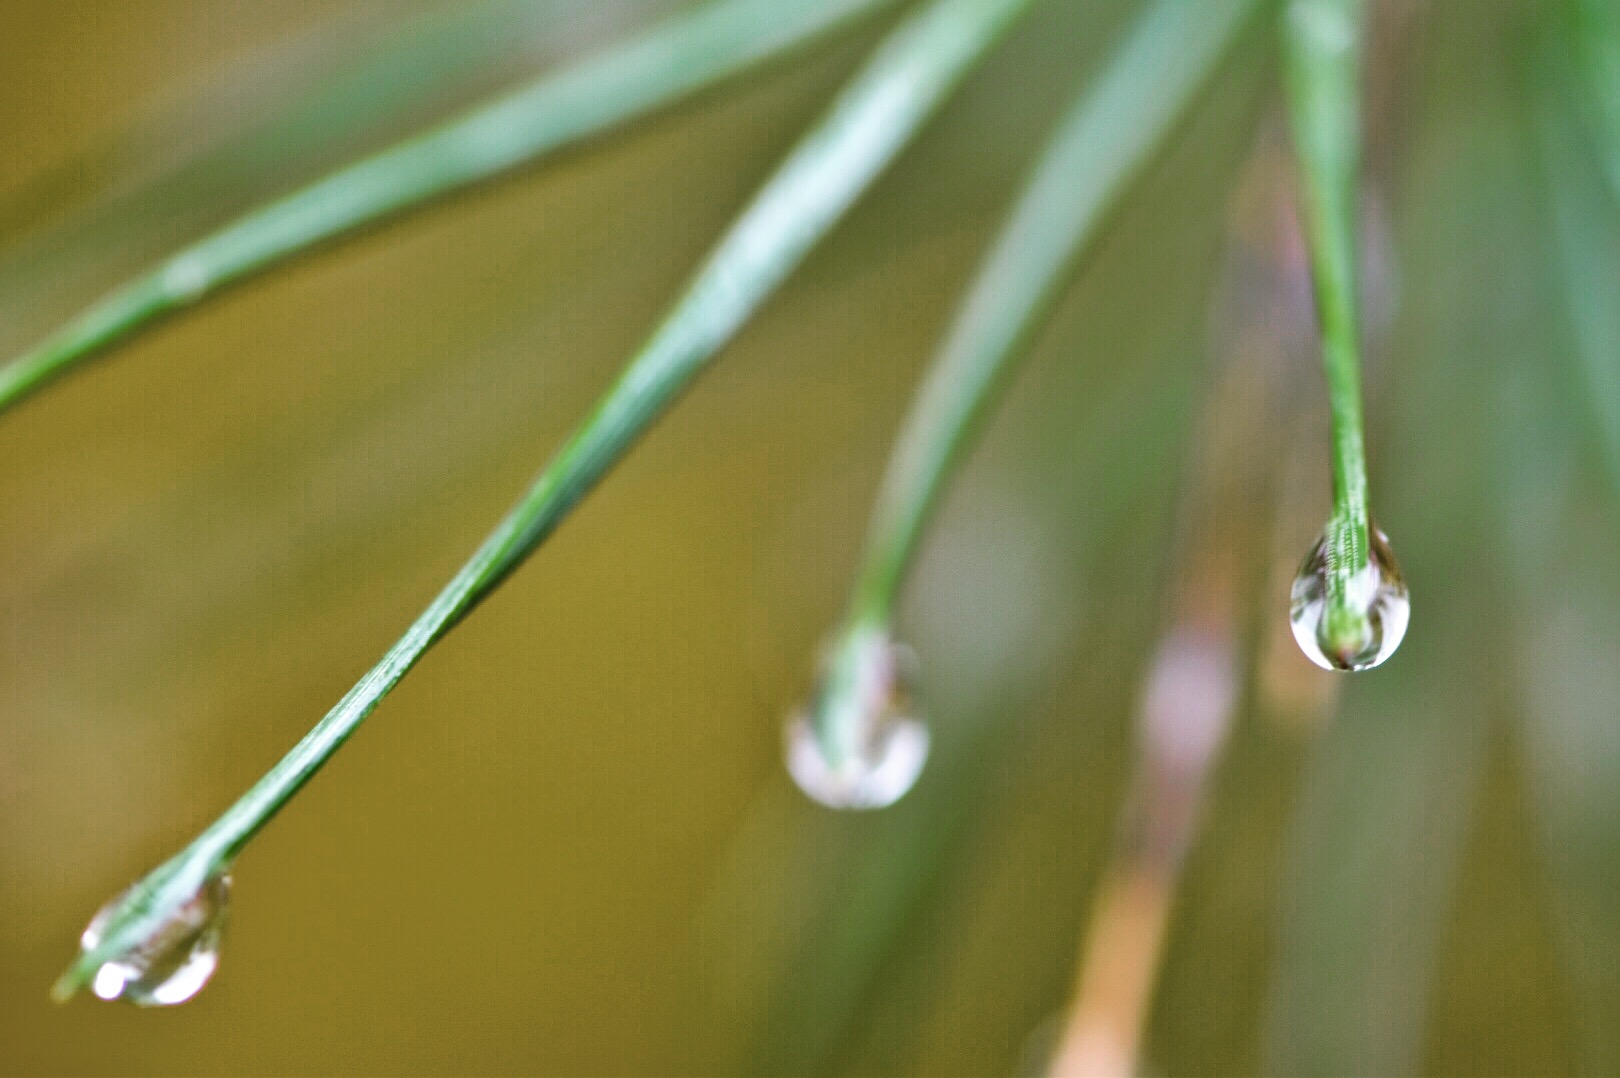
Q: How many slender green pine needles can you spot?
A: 4